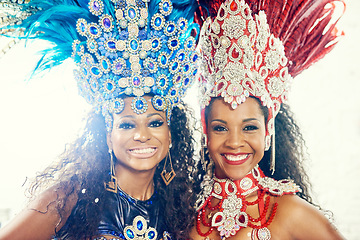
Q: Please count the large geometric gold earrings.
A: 2